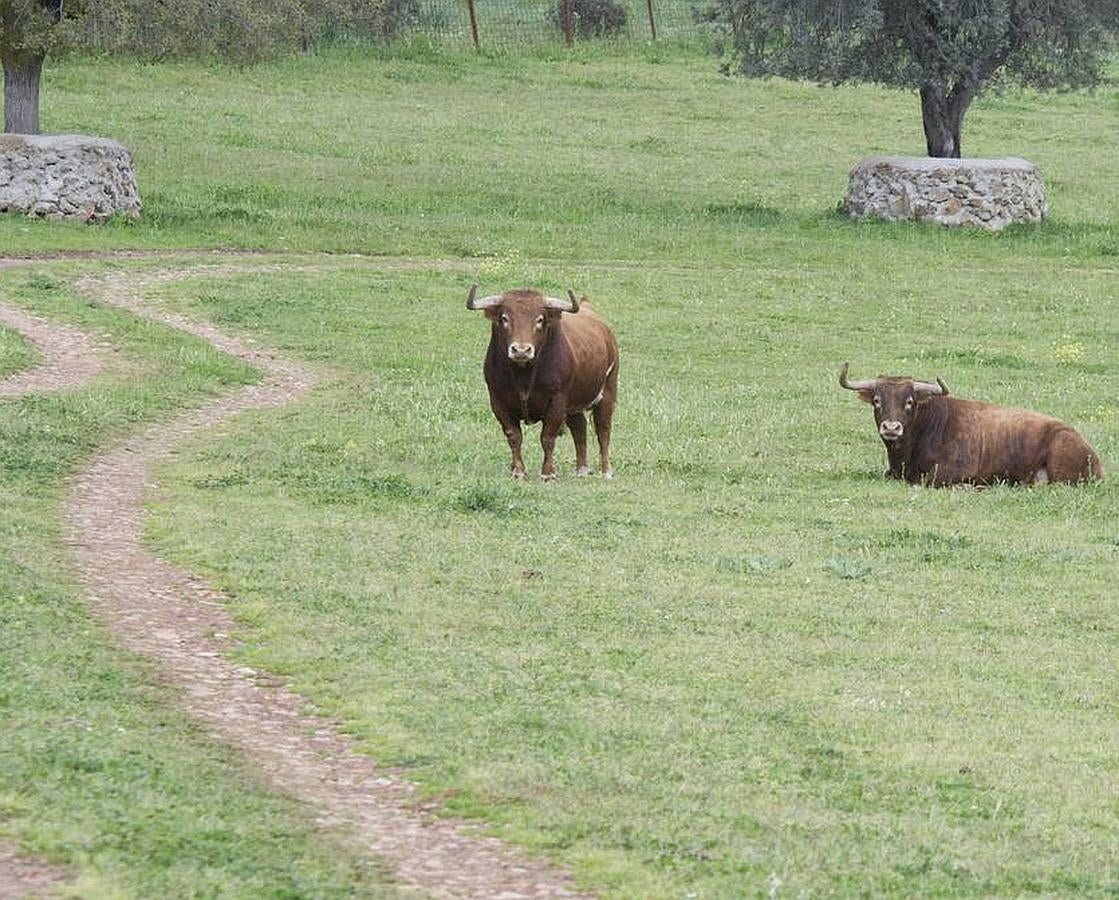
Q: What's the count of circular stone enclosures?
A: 2